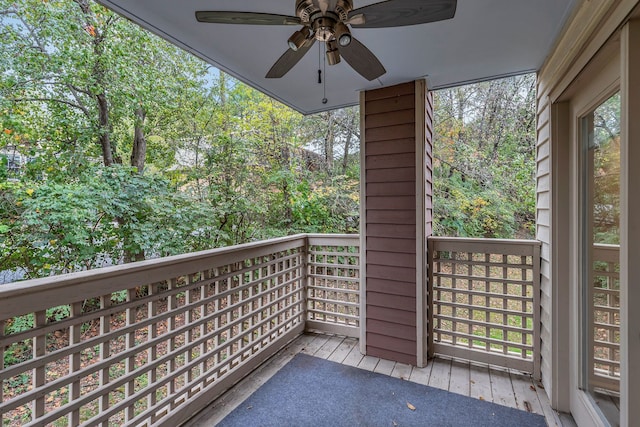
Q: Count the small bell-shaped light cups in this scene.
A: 3